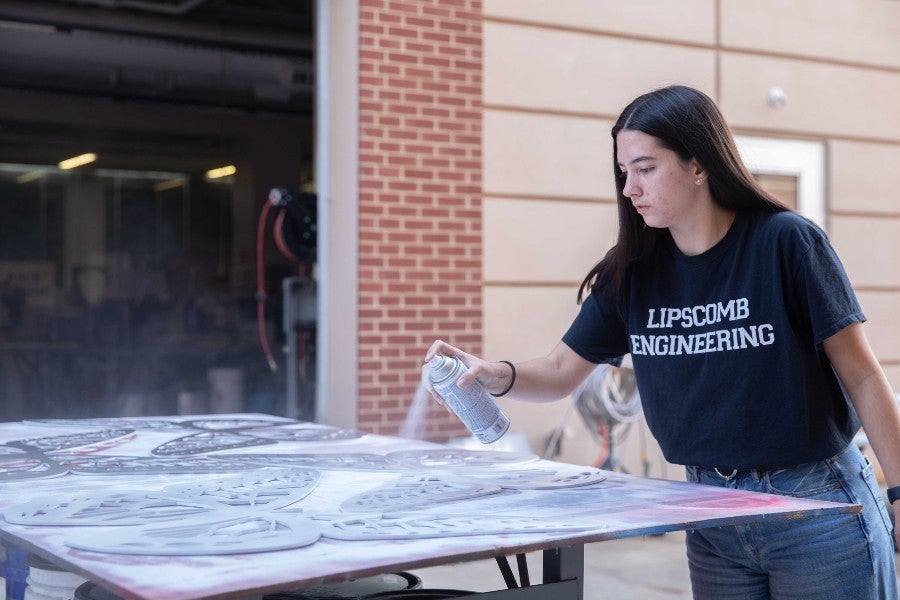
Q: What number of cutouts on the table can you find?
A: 4